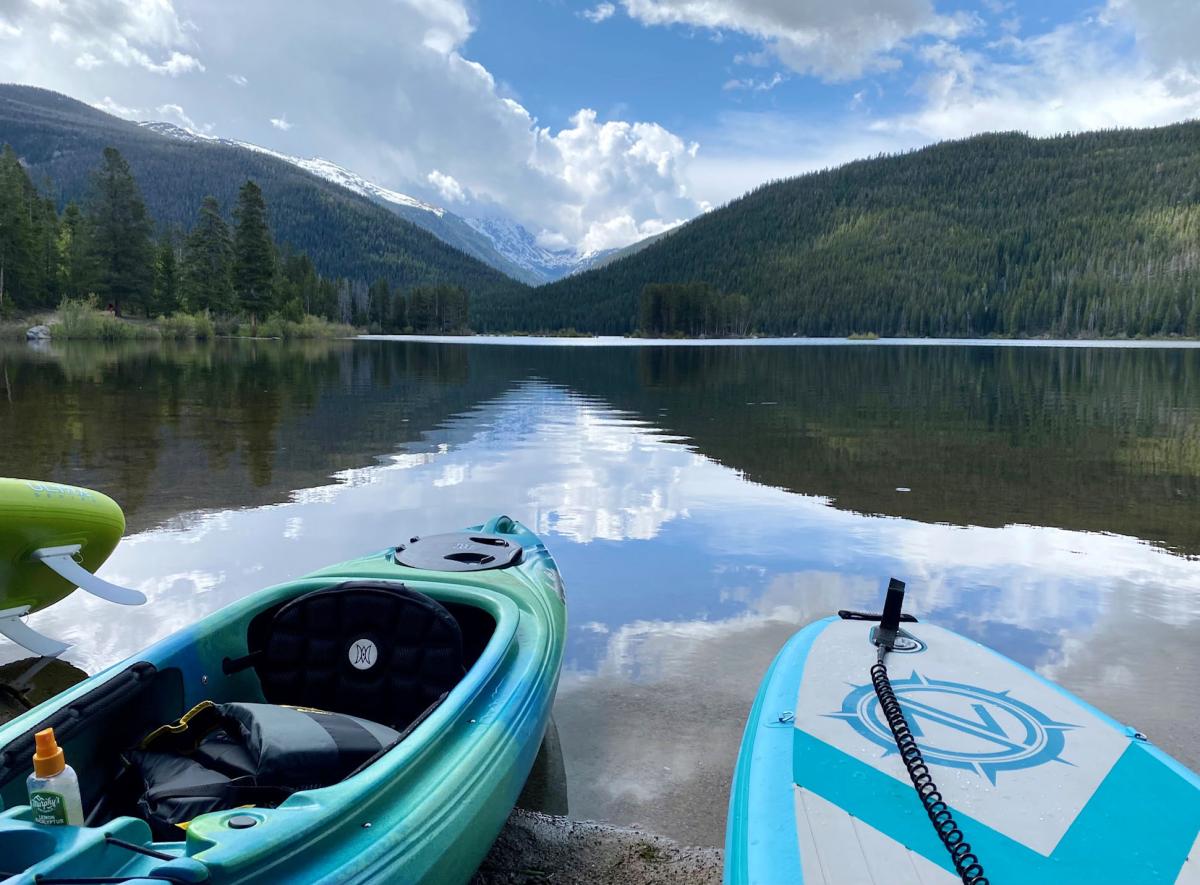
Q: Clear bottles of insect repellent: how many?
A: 1